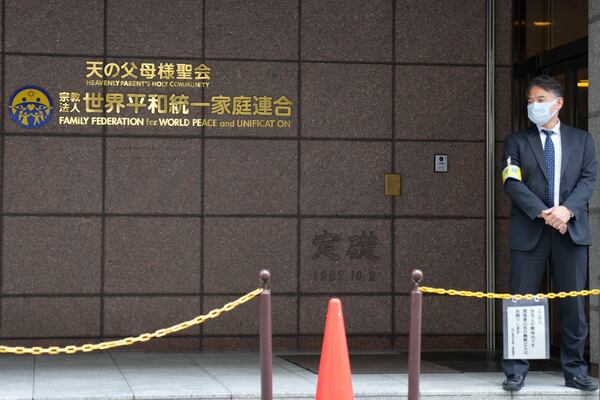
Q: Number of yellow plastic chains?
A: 2